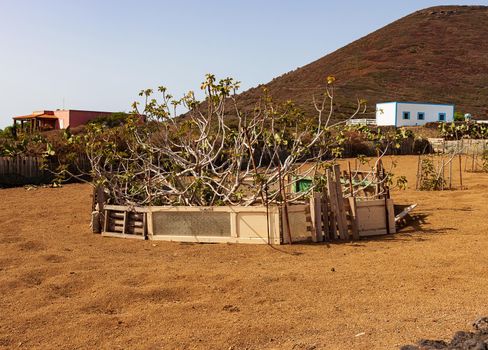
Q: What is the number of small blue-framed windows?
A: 3